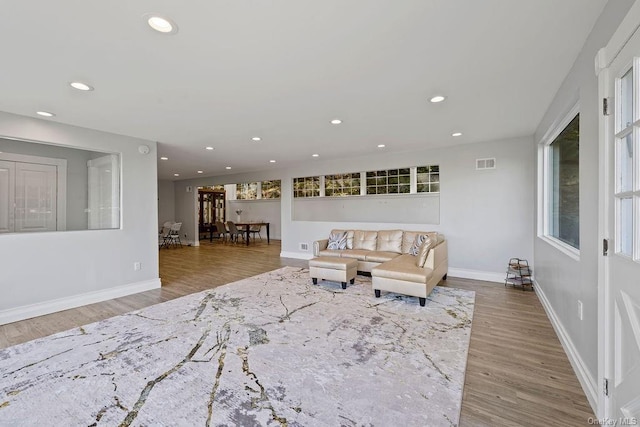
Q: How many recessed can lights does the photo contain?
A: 15